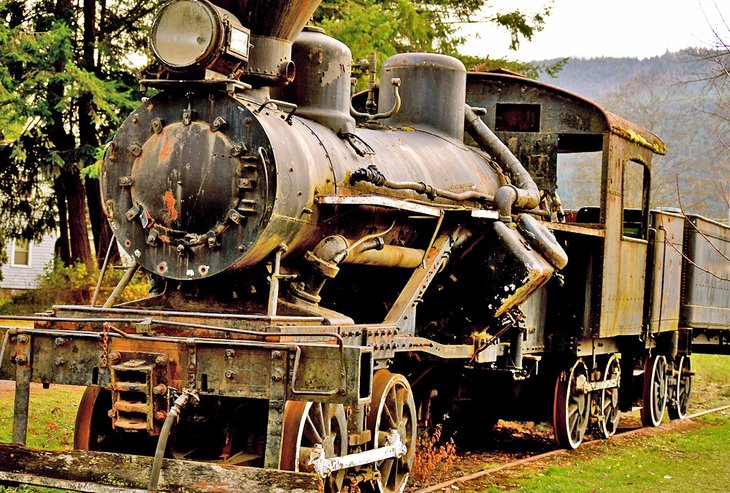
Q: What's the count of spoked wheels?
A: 6